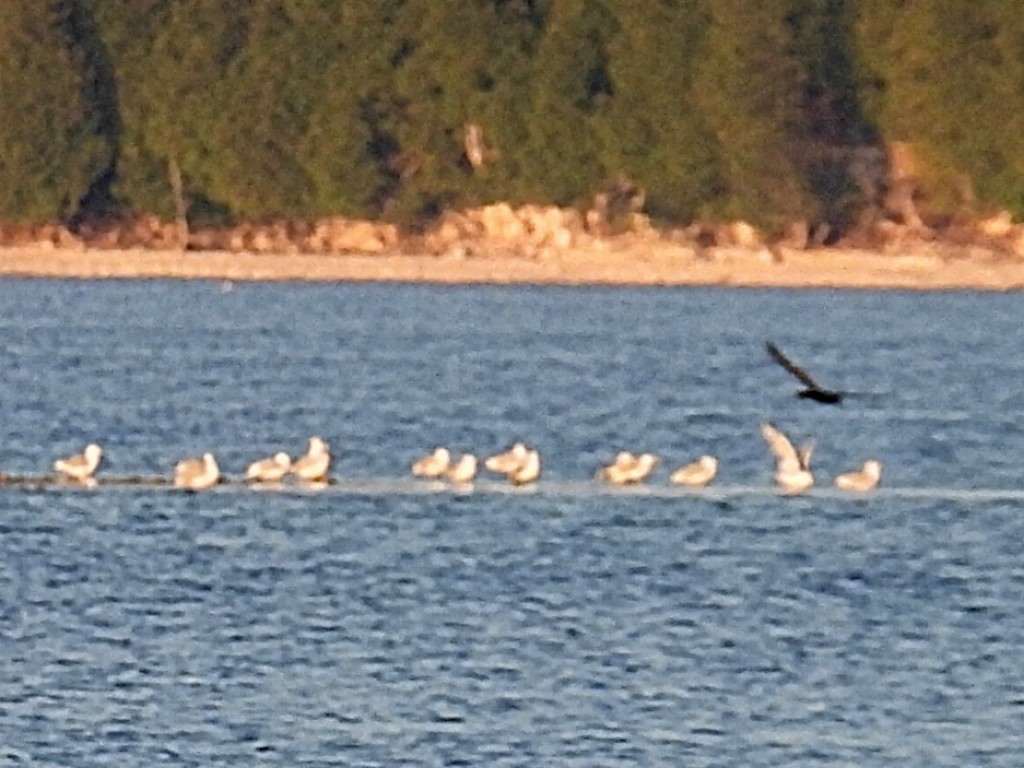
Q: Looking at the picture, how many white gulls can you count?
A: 13